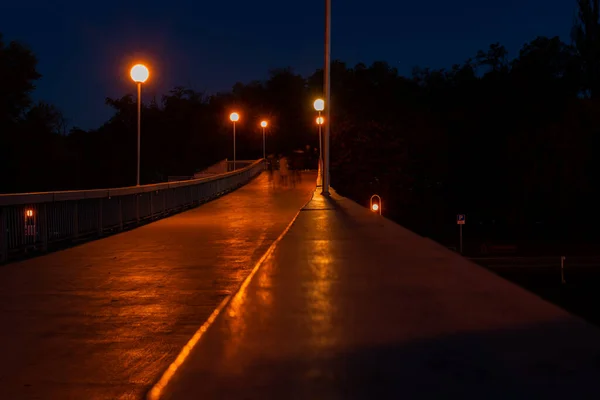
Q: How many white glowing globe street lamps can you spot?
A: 5